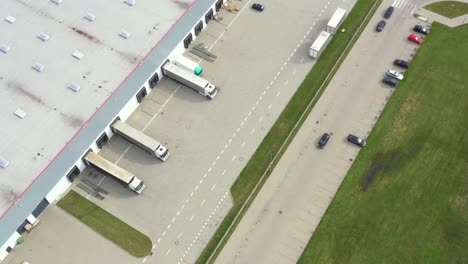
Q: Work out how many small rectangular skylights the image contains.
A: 12